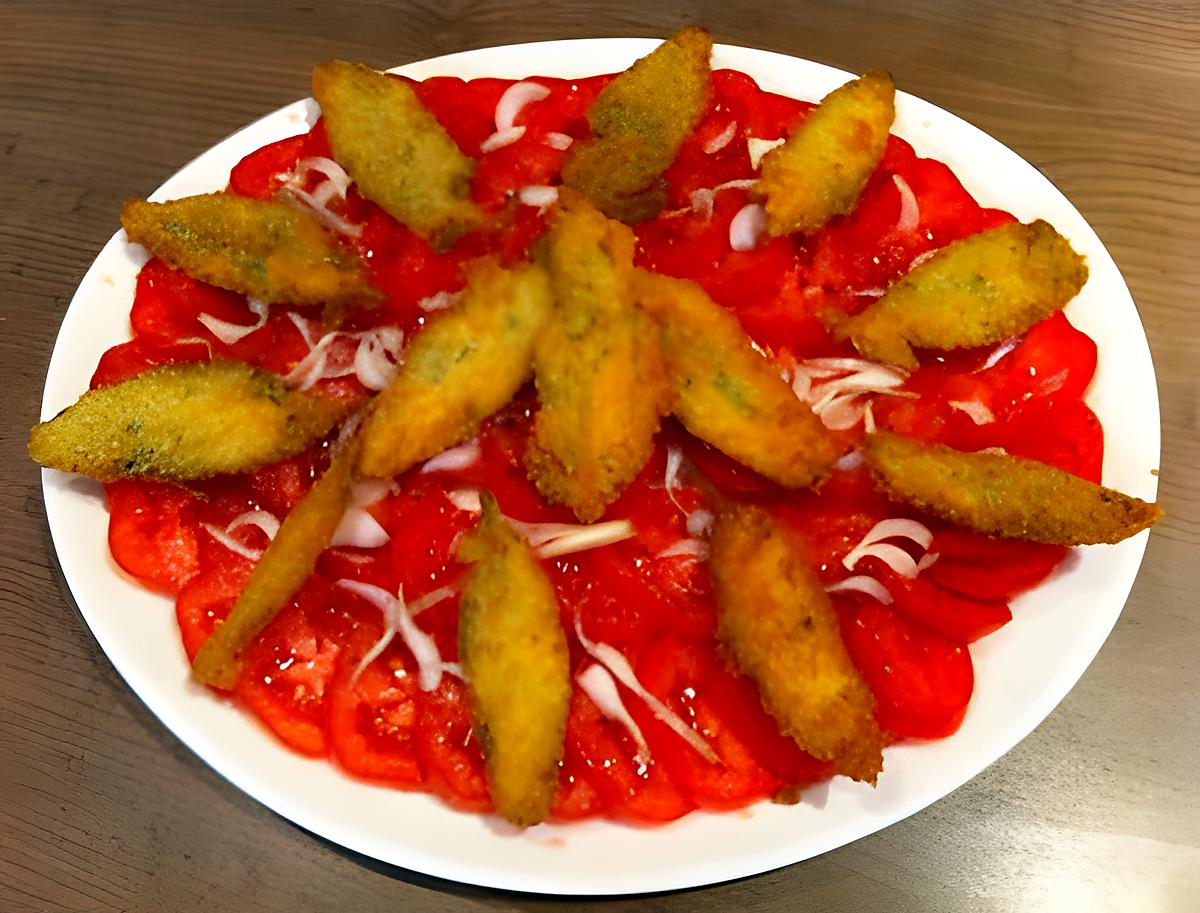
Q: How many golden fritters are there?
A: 13